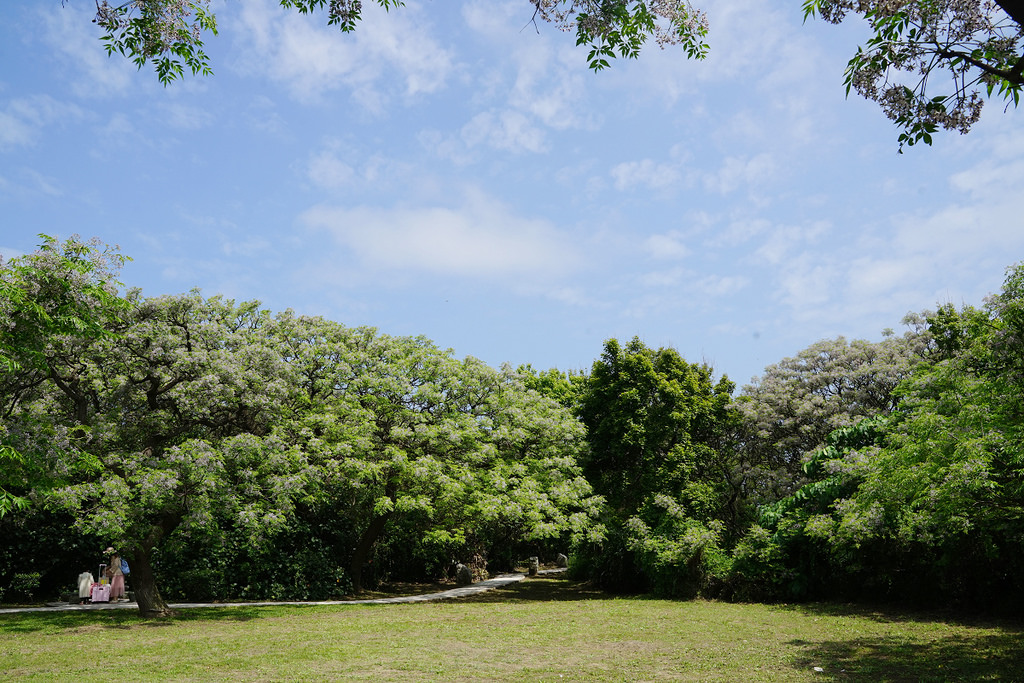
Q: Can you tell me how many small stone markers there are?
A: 3